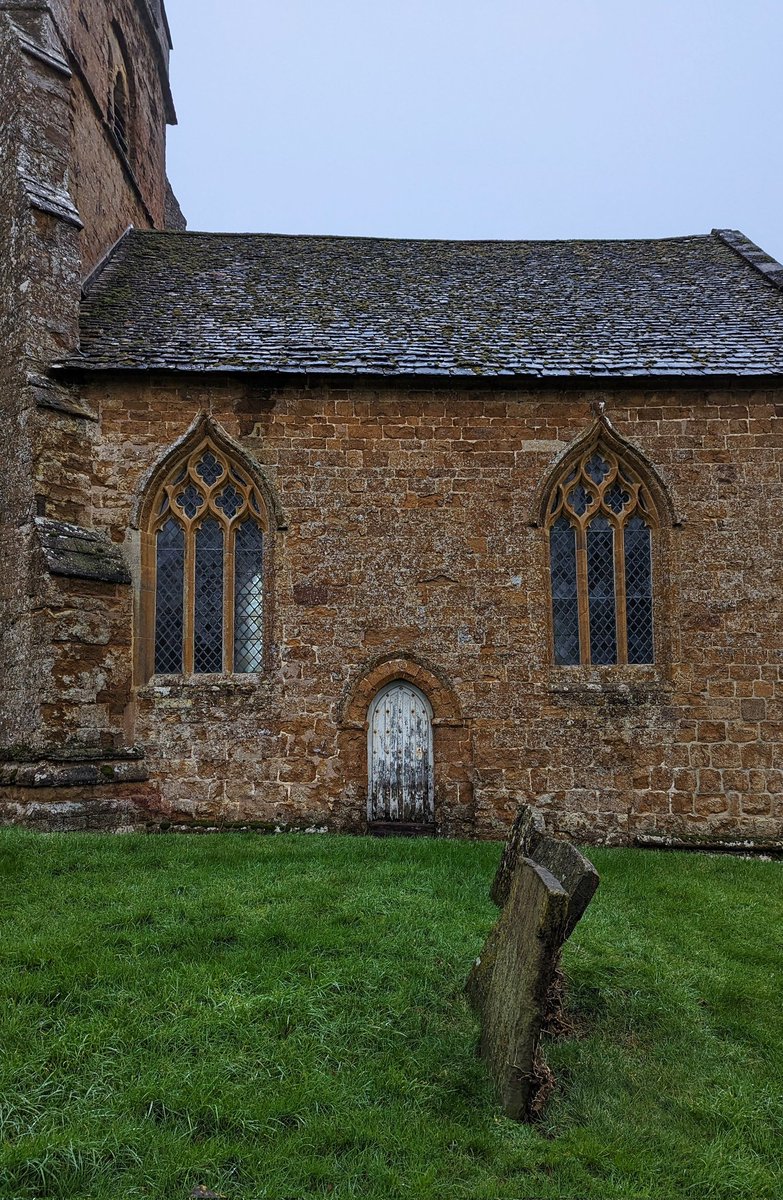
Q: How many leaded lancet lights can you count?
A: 6